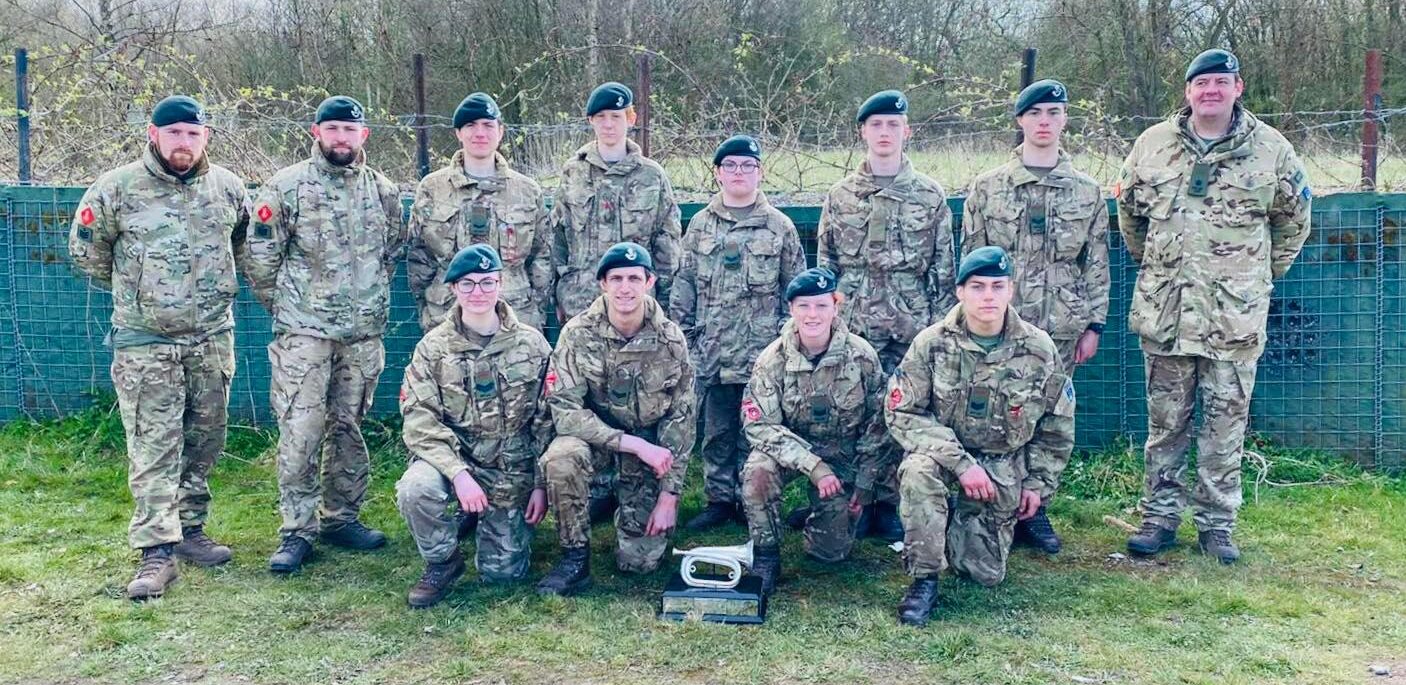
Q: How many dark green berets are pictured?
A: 12